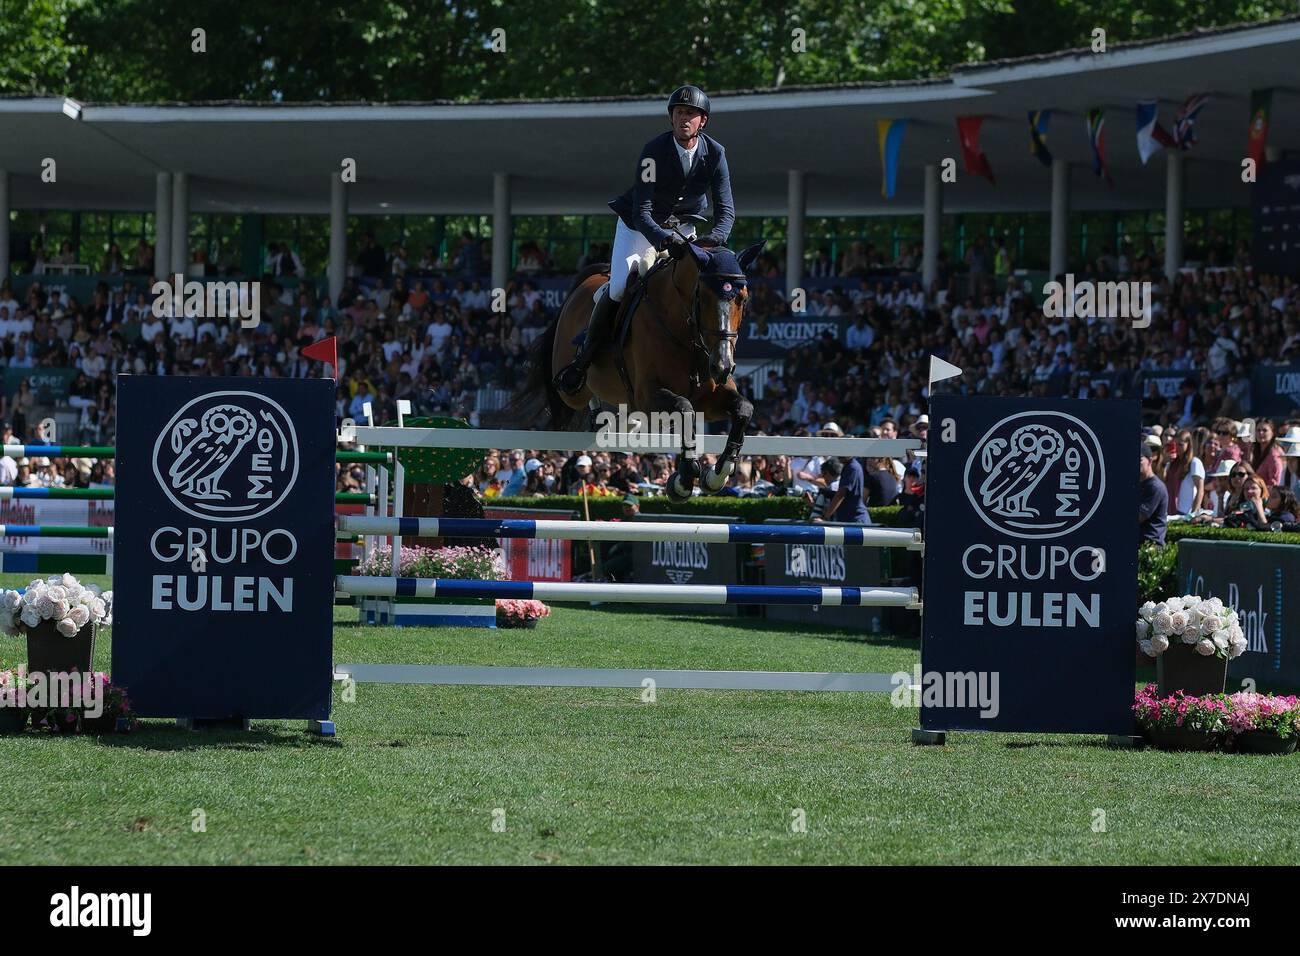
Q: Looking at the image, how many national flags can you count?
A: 7